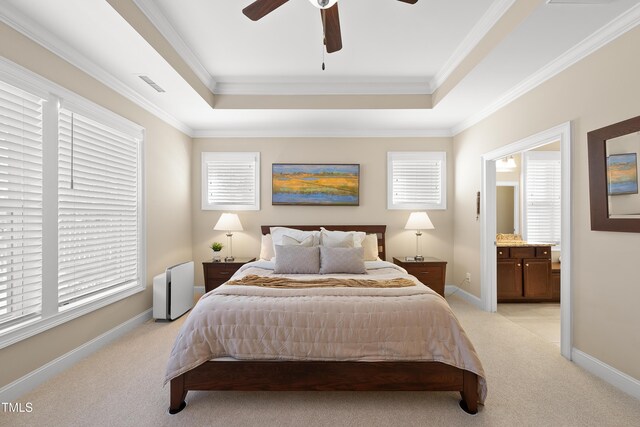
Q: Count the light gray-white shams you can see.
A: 2